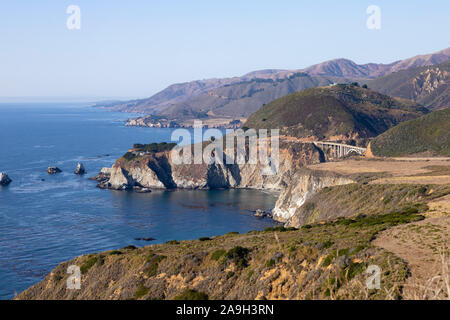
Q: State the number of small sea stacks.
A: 3